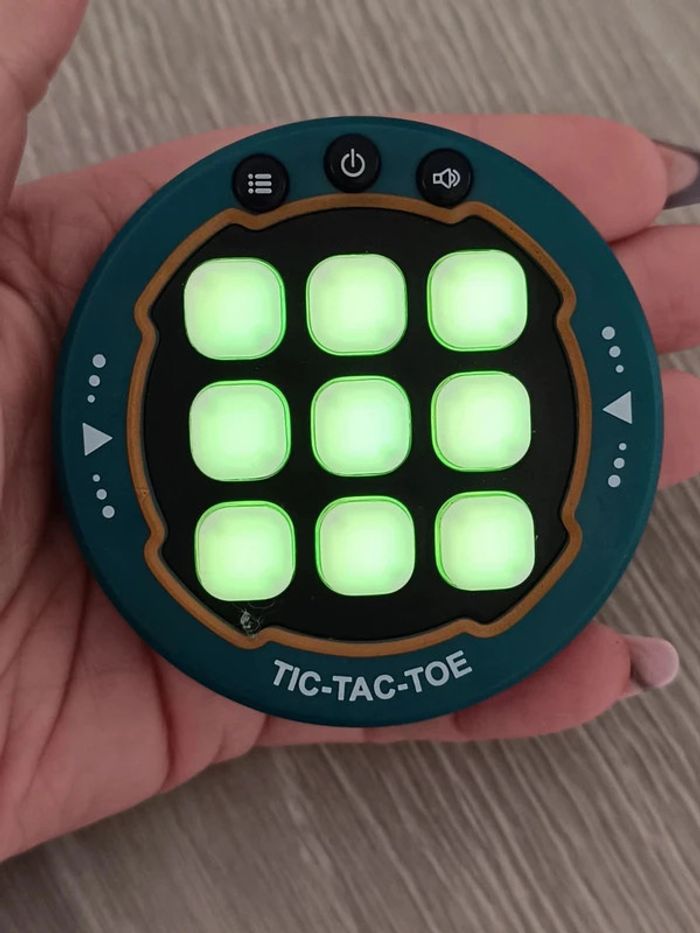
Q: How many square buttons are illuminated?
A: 9